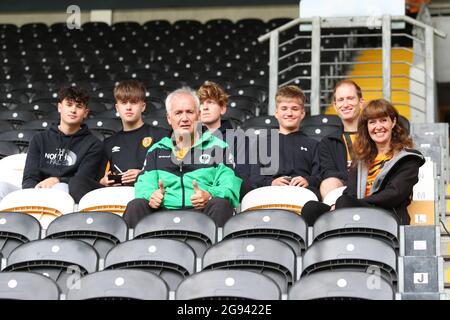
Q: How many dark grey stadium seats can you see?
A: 13